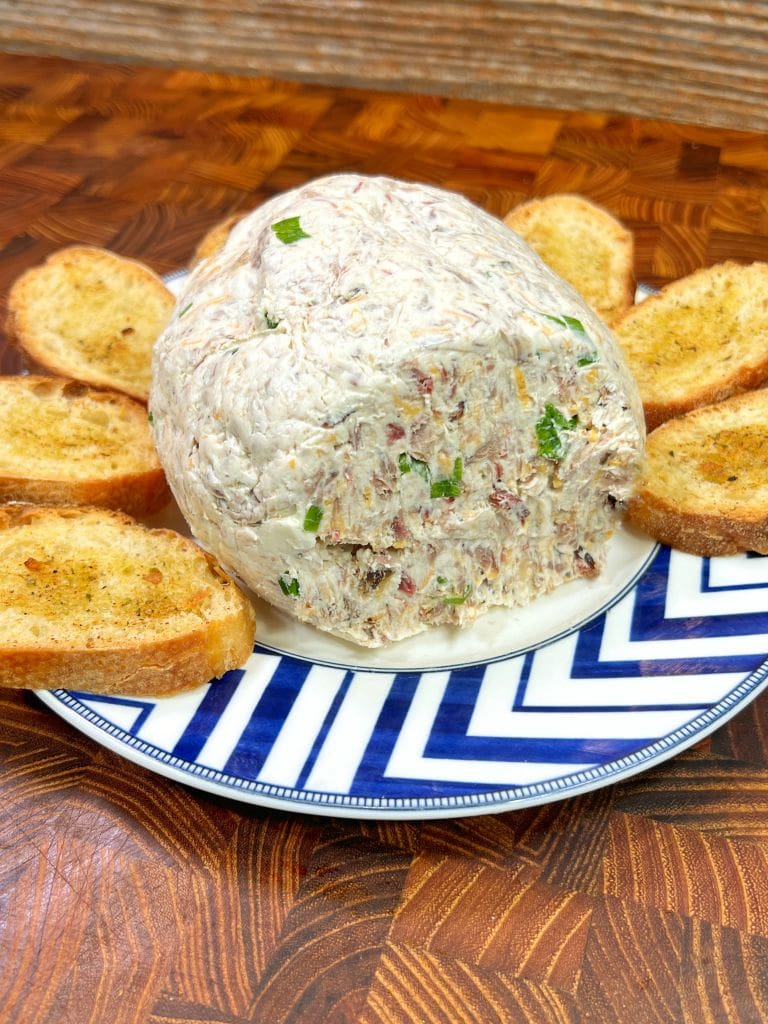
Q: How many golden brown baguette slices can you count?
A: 7